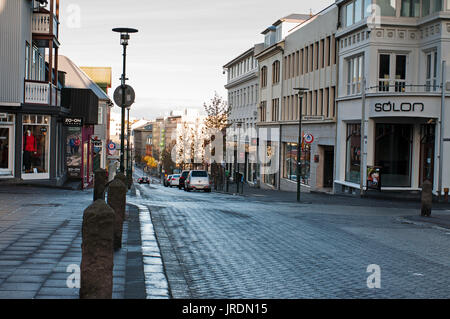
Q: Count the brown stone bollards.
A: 5